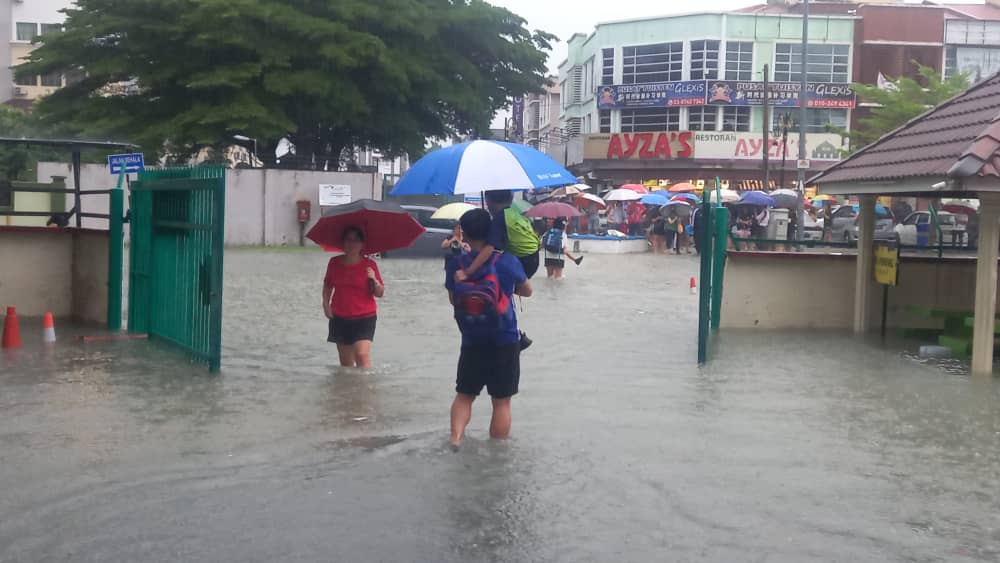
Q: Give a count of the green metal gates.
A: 2